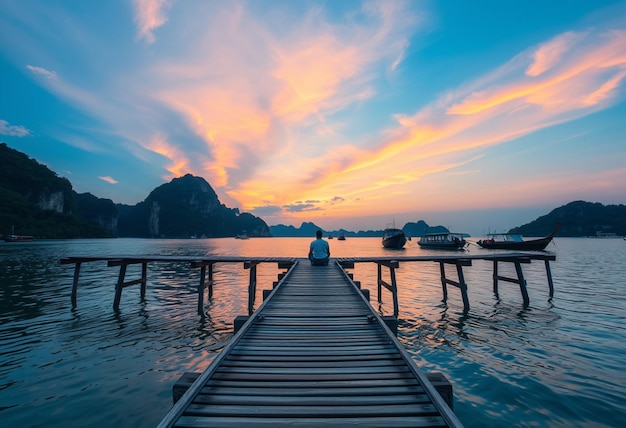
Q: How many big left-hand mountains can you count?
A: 2